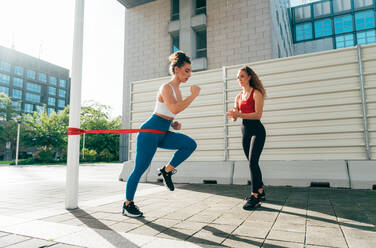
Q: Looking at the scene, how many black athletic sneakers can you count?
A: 4